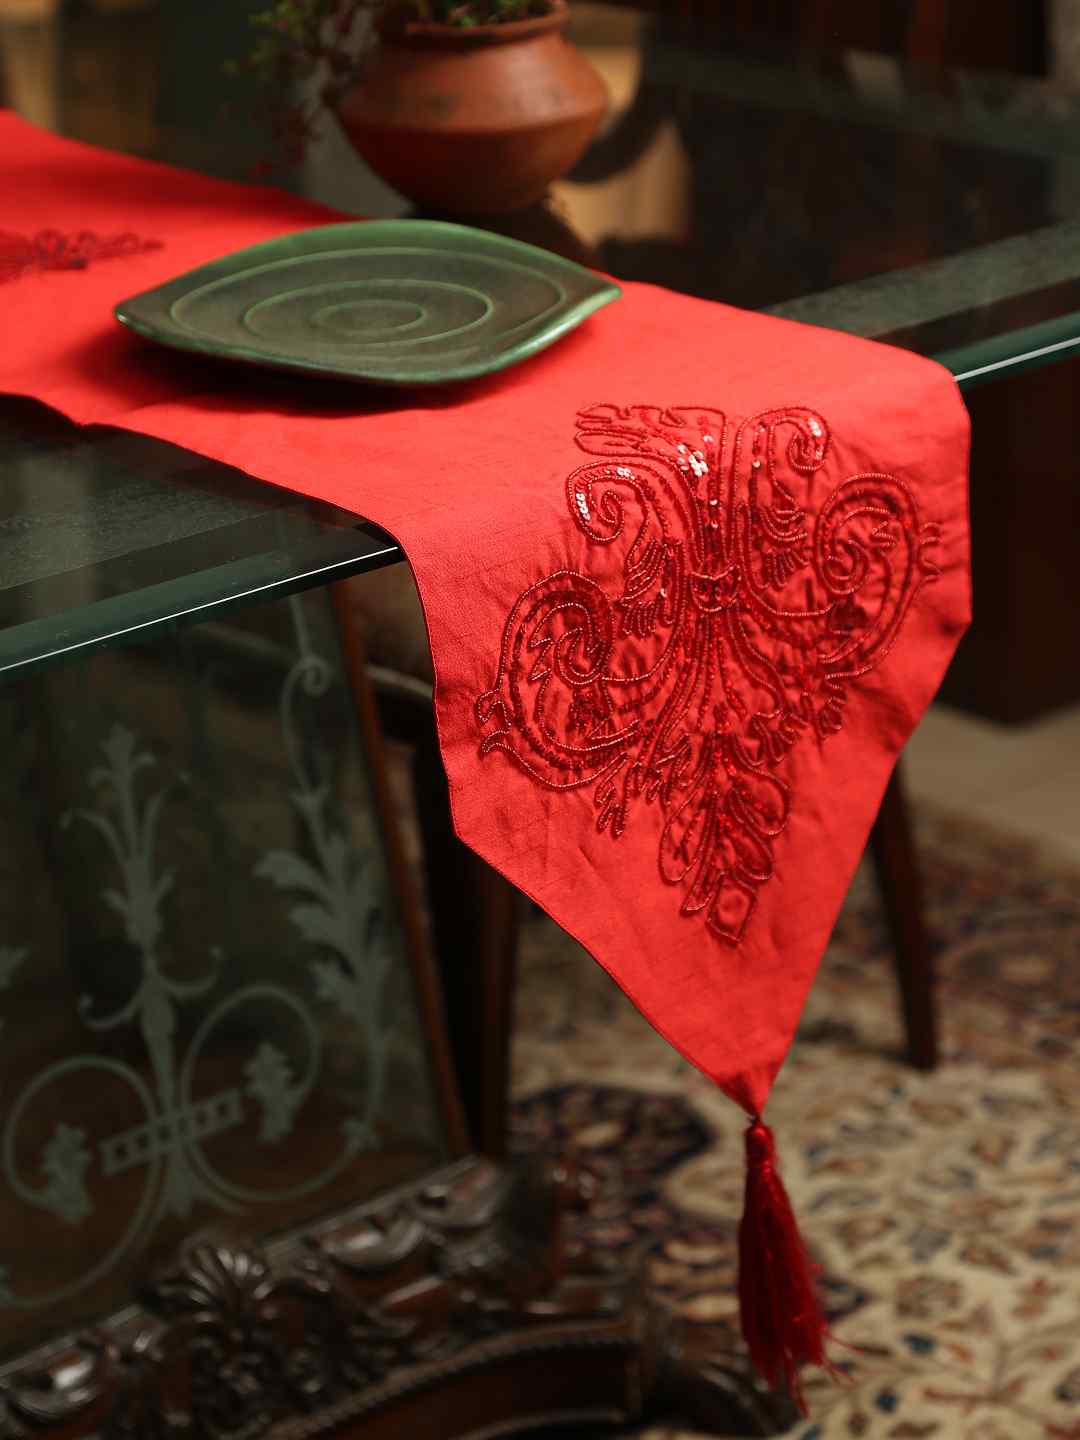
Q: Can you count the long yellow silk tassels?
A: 0